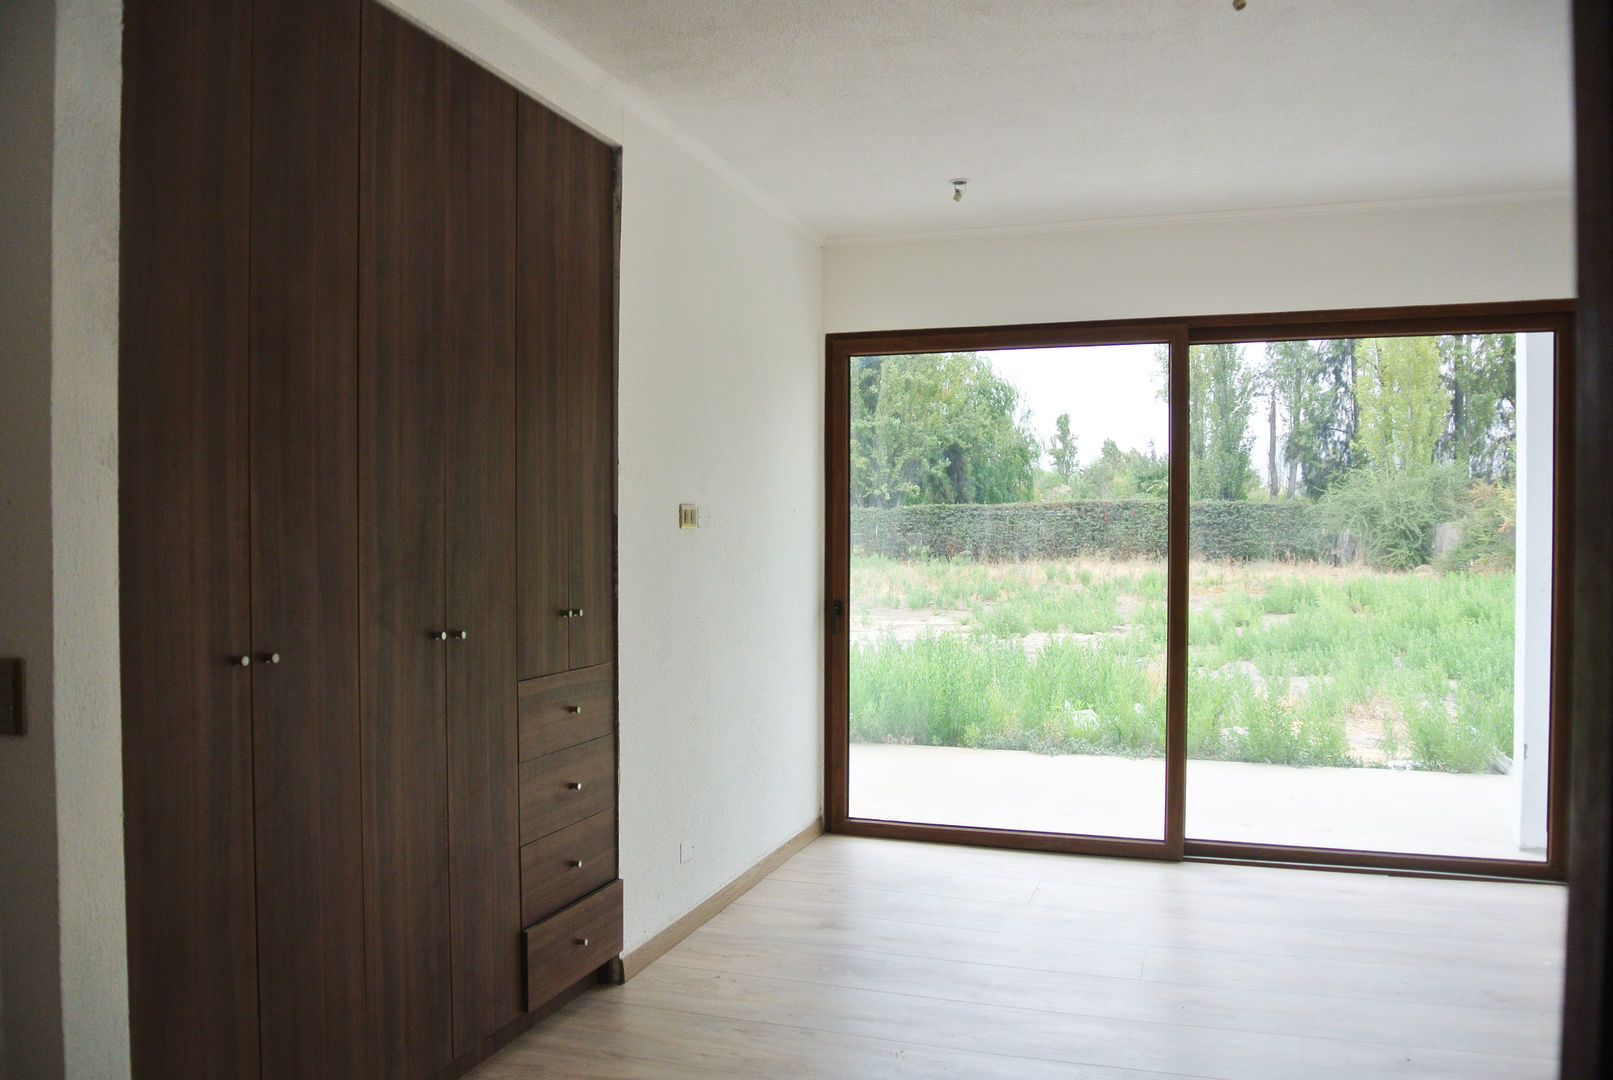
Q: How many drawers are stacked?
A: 4